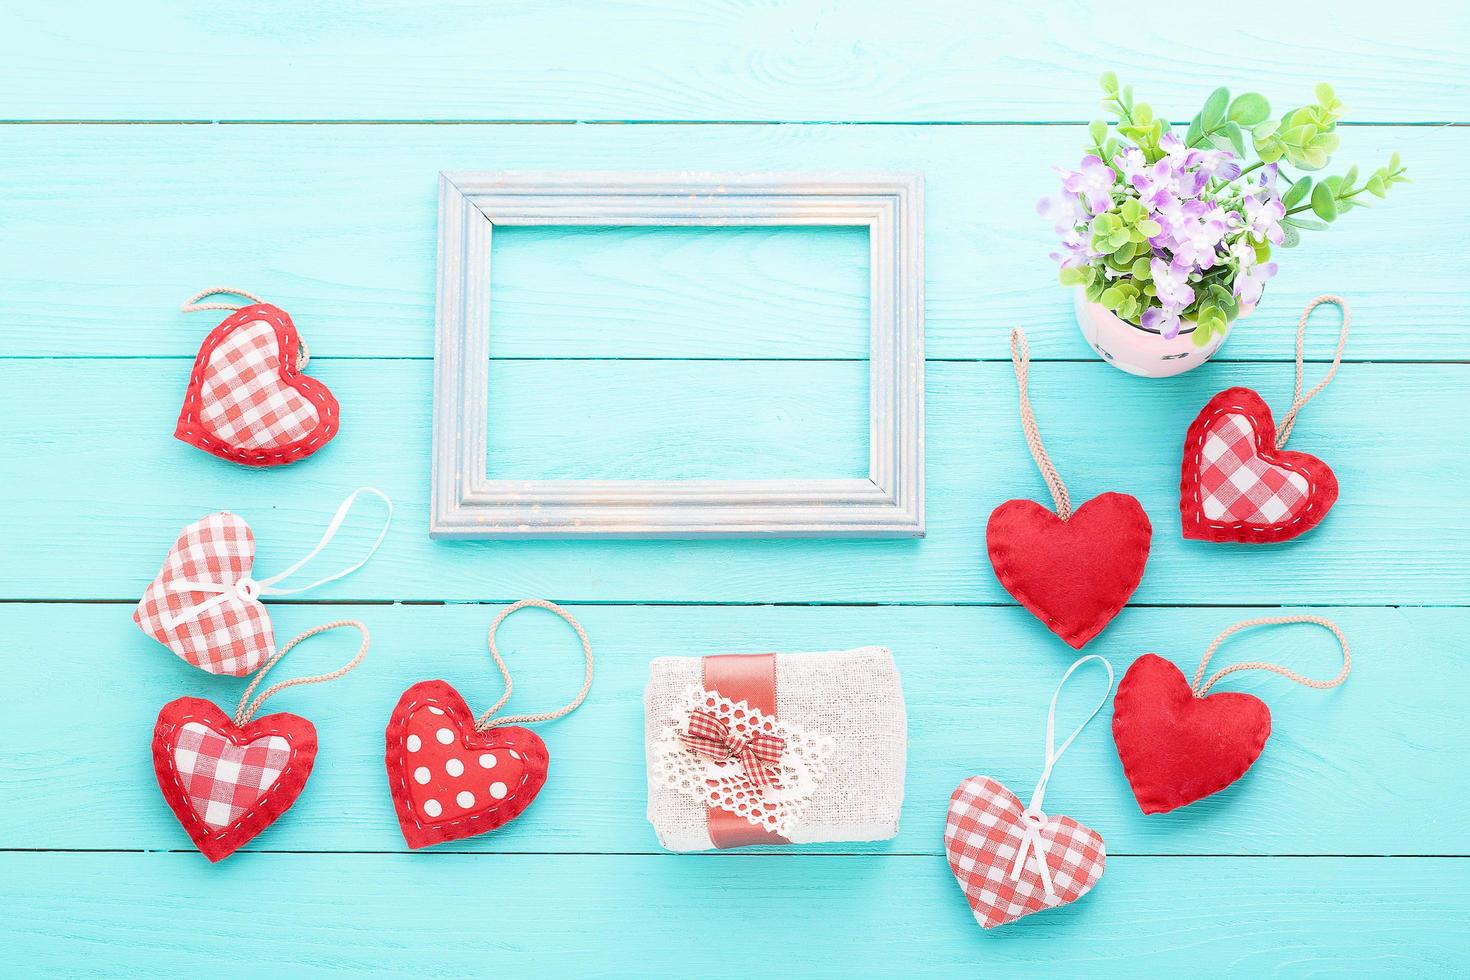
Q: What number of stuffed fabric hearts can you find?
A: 8